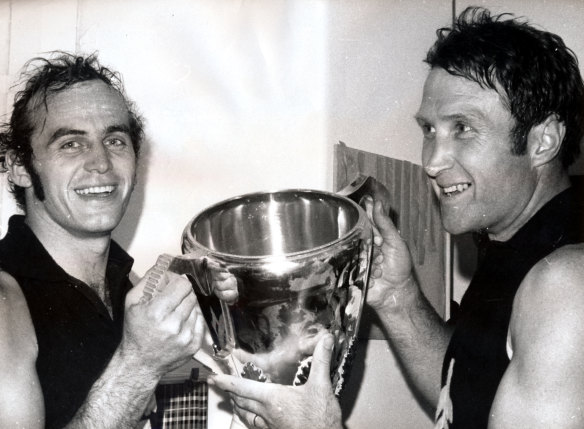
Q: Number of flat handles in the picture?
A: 2